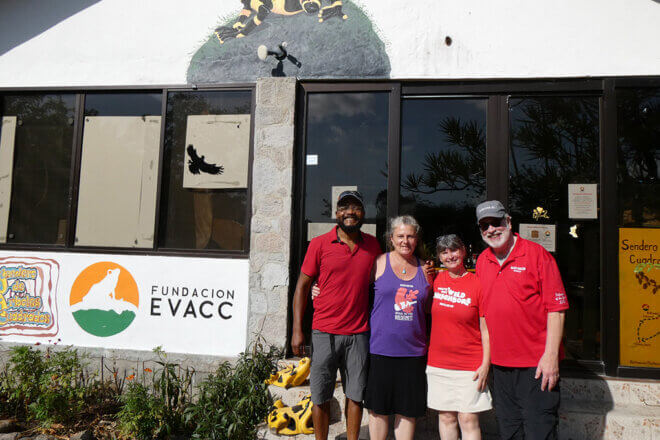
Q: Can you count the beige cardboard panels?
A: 3